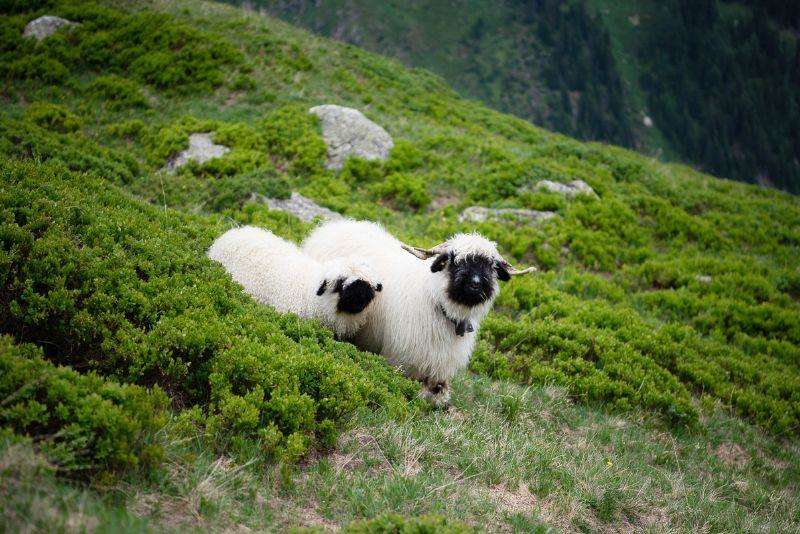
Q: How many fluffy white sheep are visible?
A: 2